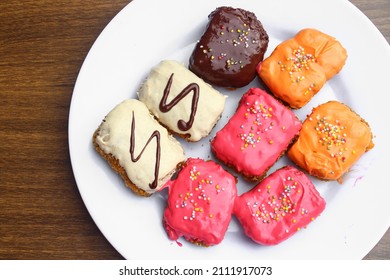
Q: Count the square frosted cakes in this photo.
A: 8